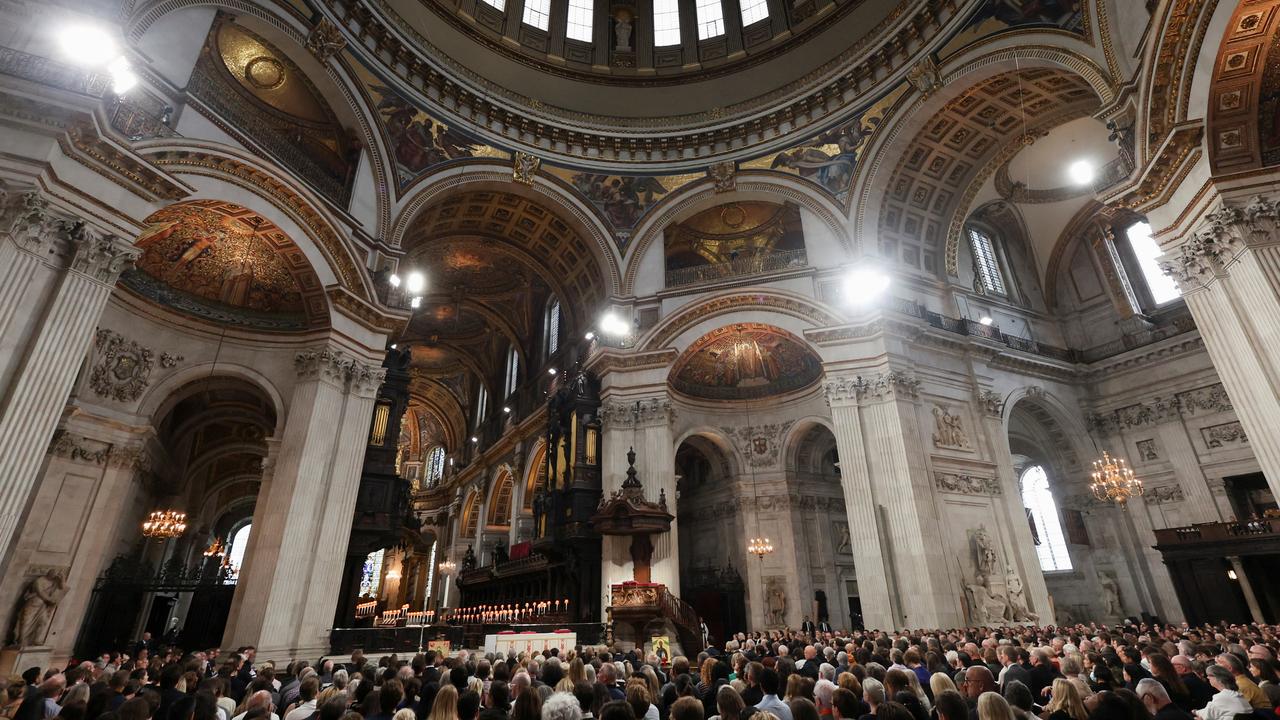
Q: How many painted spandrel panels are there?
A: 4